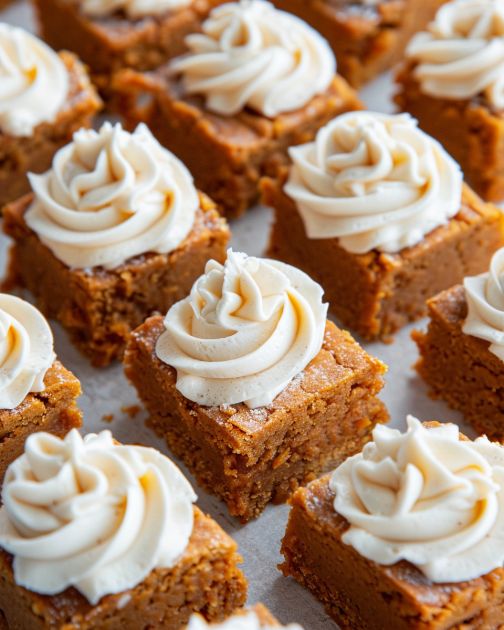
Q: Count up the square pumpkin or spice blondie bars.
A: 13